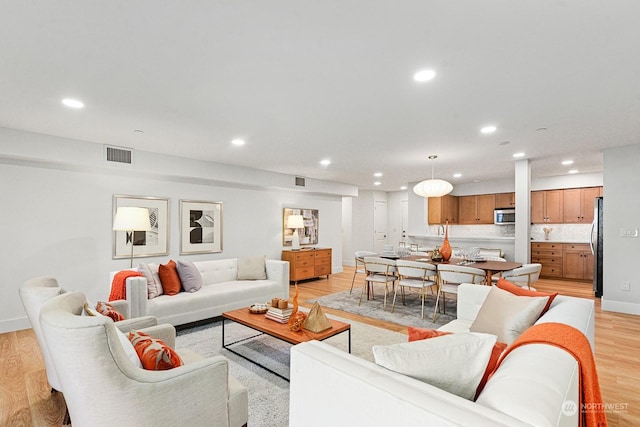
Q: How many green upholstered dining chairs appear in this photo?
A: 0